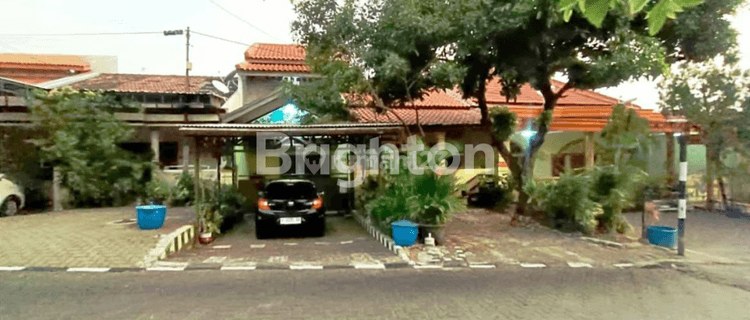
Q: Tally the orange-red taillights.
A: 2